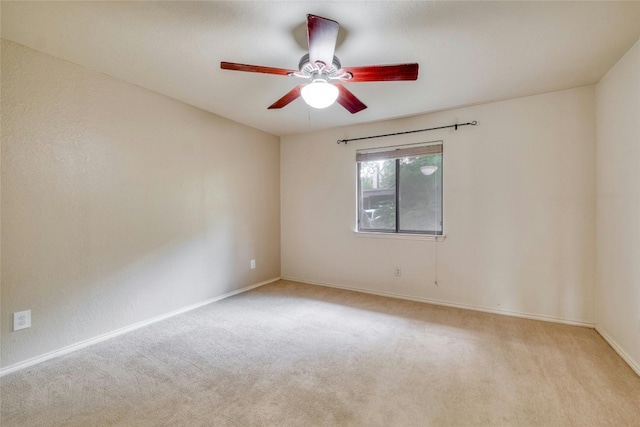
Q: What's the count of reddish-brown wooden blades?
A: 5